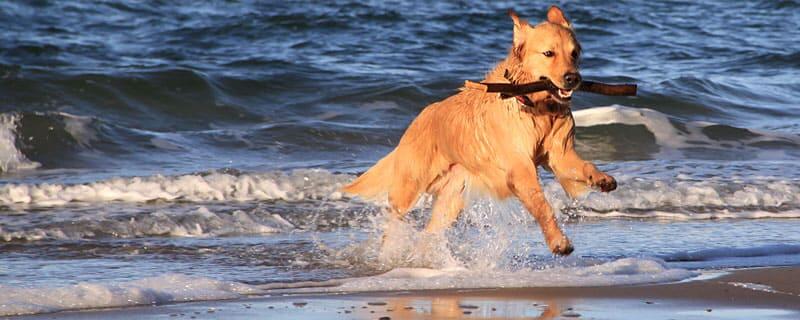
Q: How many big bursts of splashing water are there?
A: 1